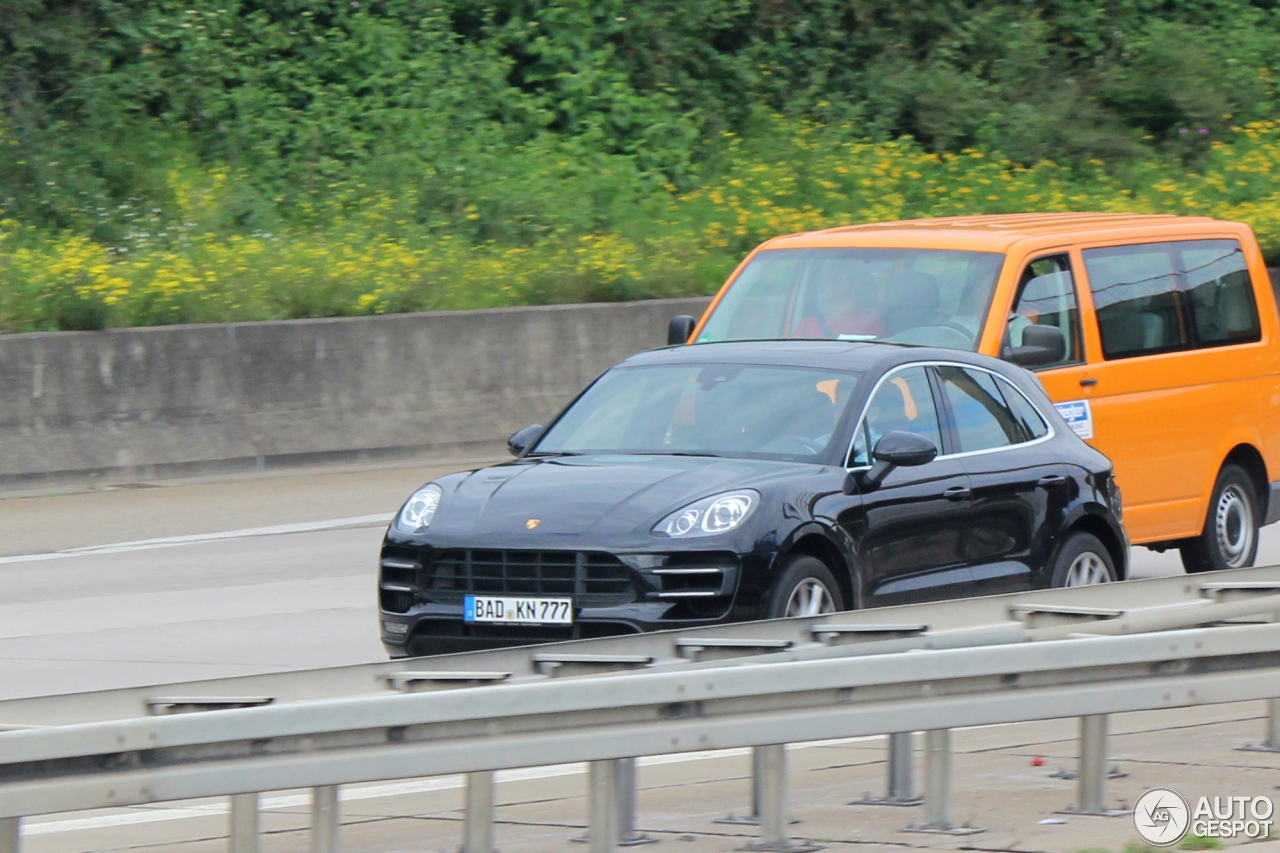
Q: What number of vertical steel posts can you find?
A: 12